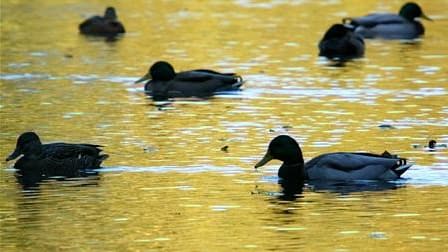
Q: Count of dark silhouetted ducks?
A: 6